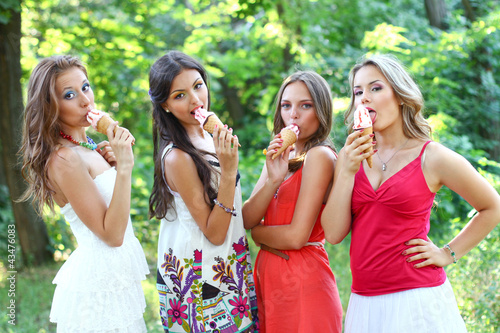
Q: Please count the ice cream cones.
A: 4